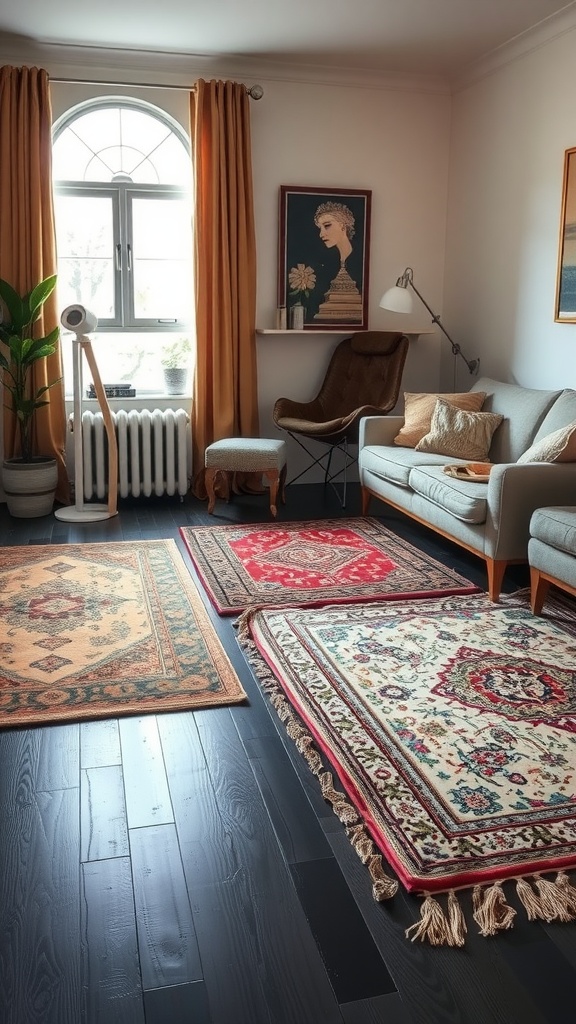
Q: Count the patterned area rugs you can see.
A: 3